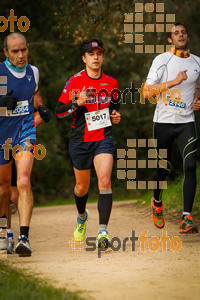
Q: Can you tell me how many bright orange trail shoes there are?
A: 2